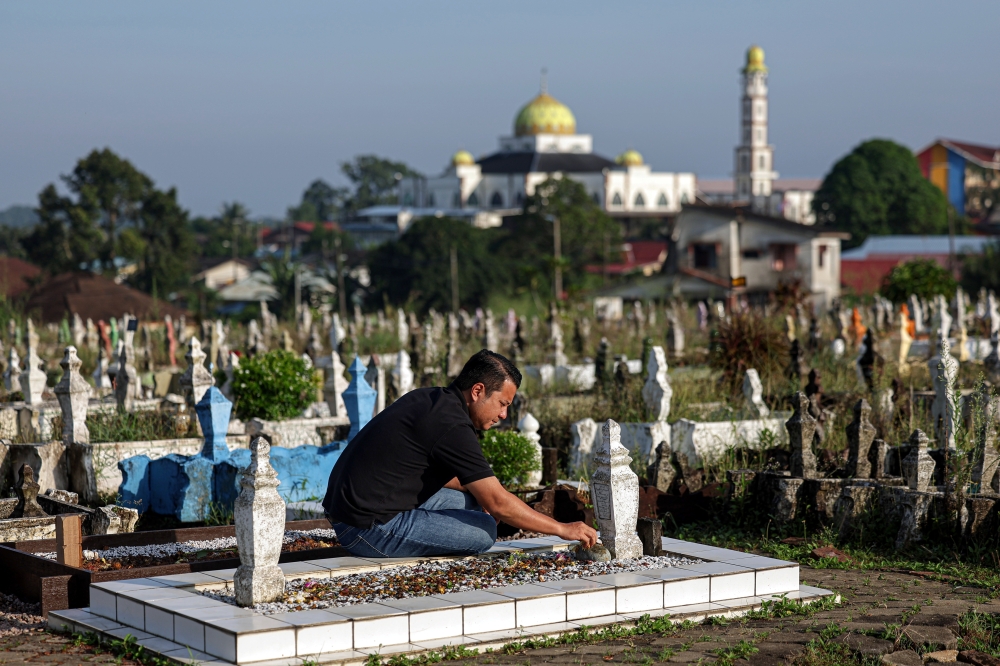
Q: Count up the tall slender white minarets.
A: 1